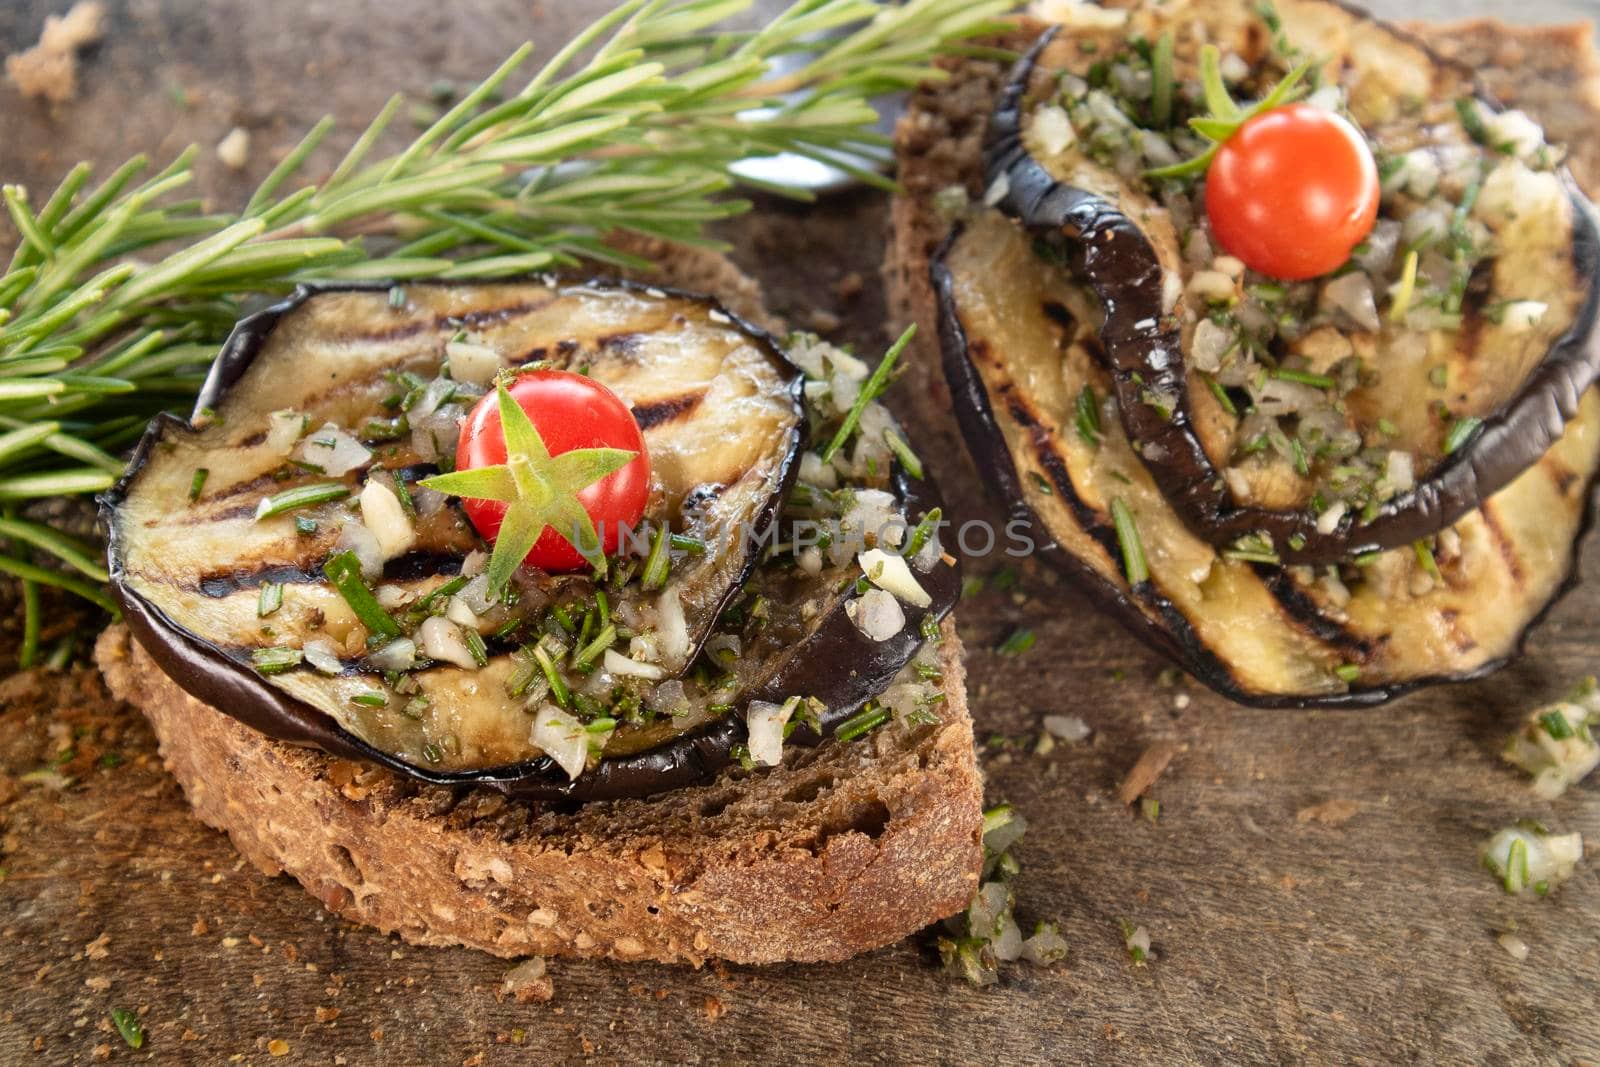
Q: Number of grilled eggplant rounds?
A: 4